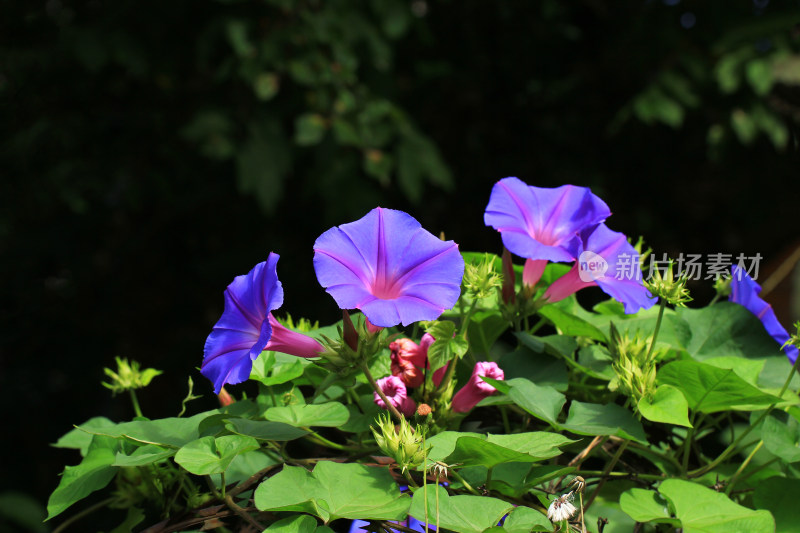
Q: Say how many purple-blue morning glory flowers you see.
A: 5